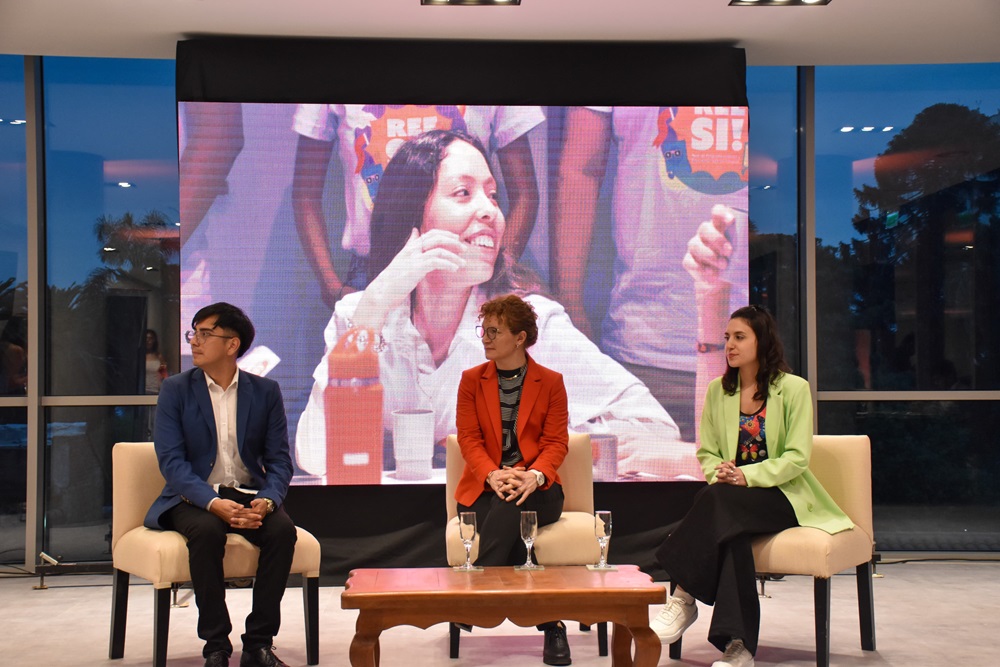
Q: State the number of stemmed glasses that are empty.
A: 3